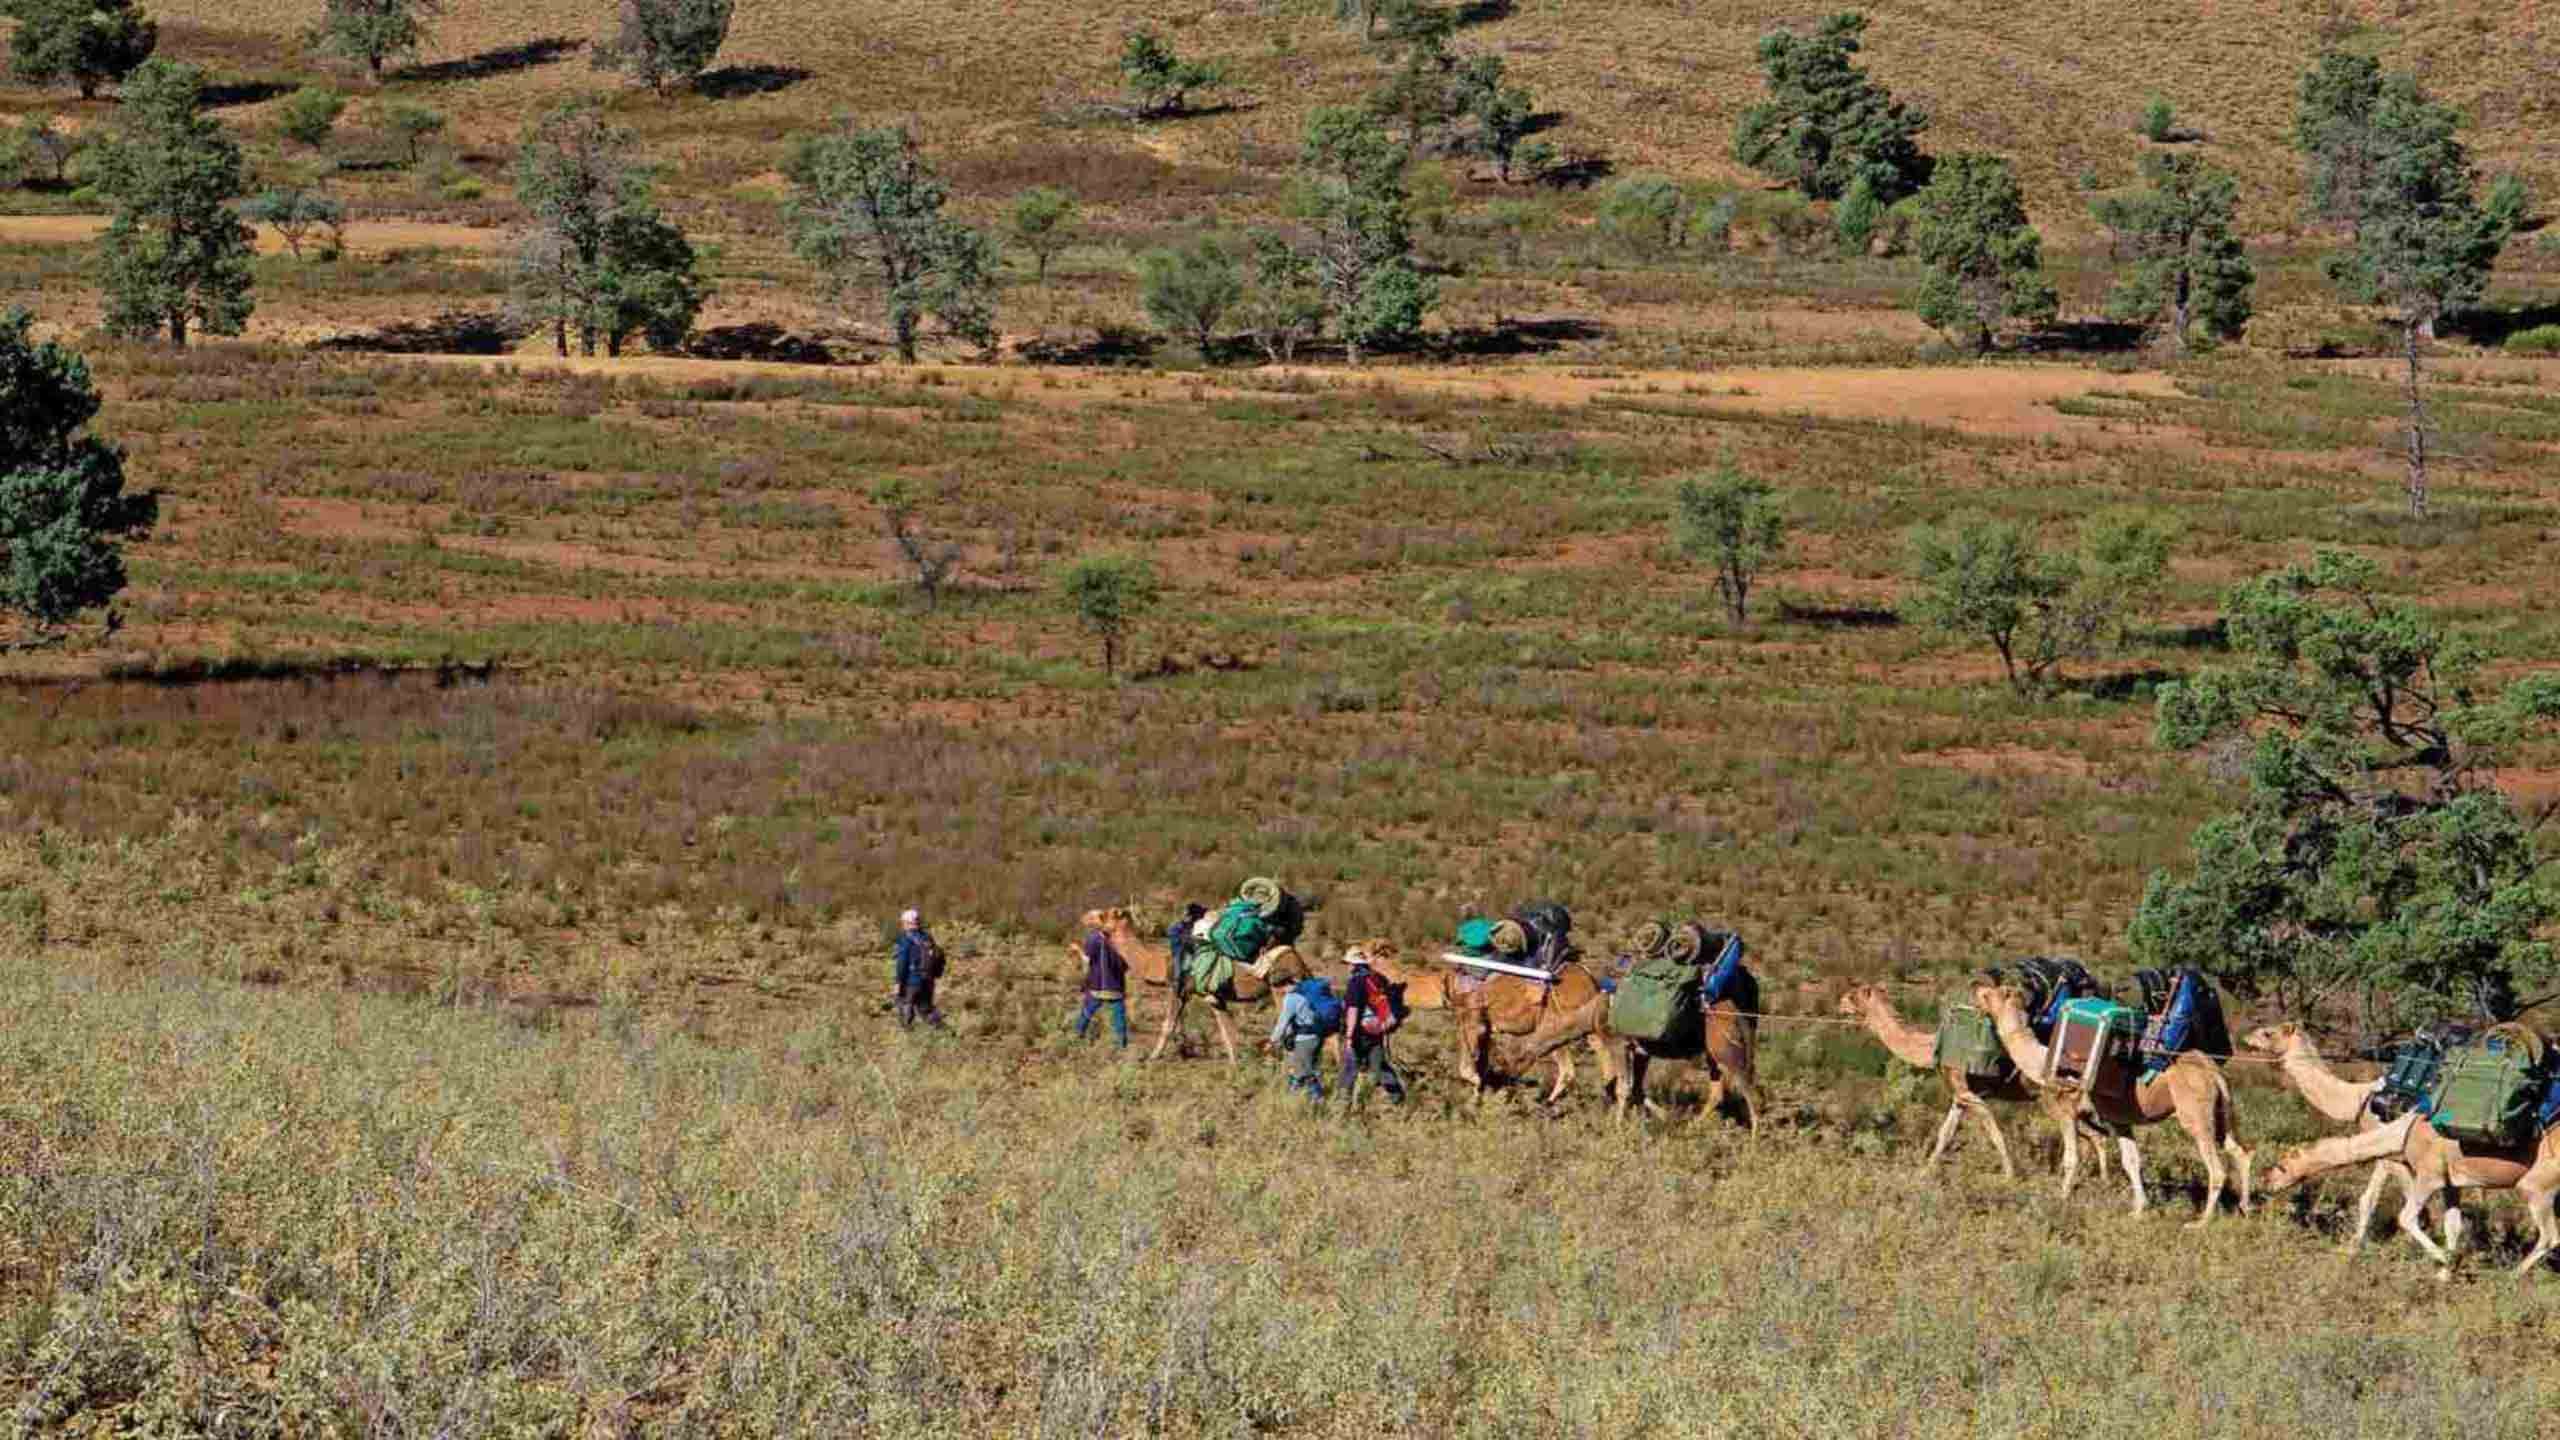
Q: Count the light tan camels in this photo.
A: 4